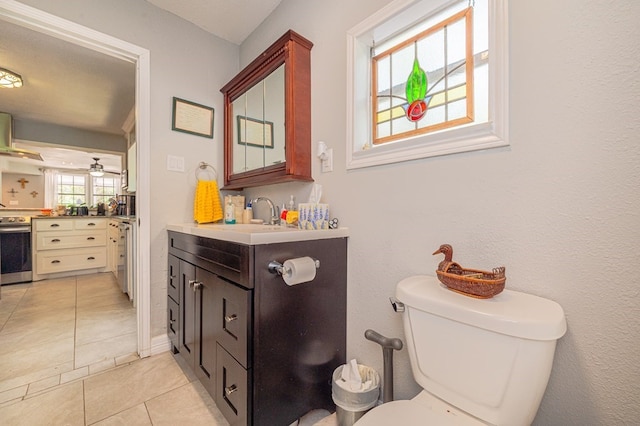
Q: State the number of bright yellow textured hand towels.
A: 1